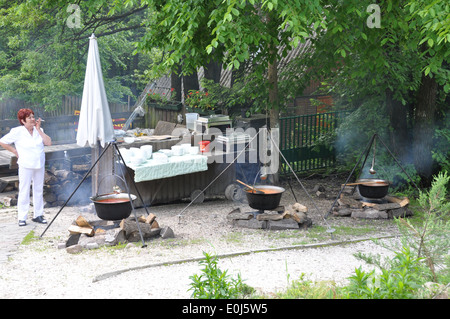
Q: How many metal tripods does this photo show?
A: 3